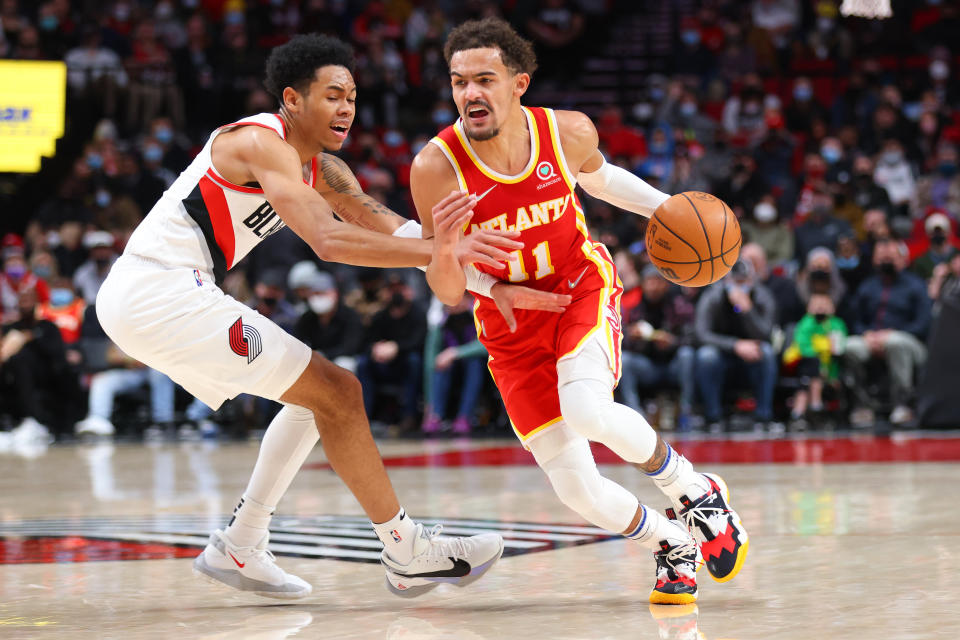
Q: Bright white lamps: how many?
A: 0